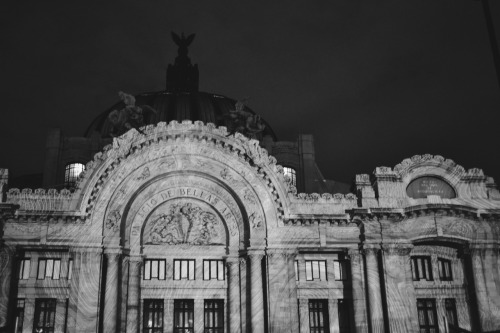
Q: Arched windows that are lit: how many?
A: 2